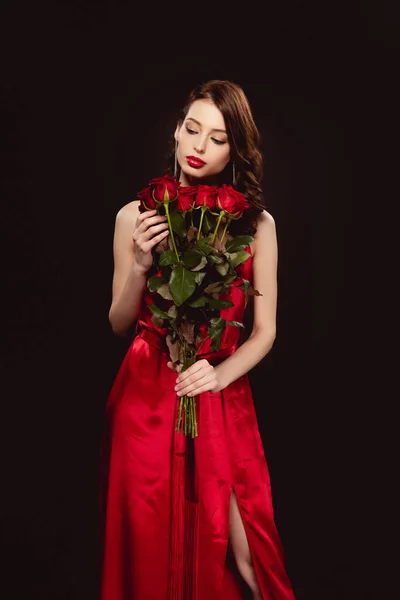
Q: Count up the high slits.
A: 1